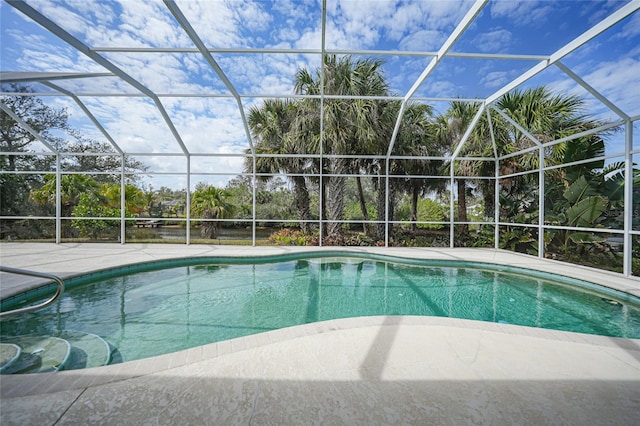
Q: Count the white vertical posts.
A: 10